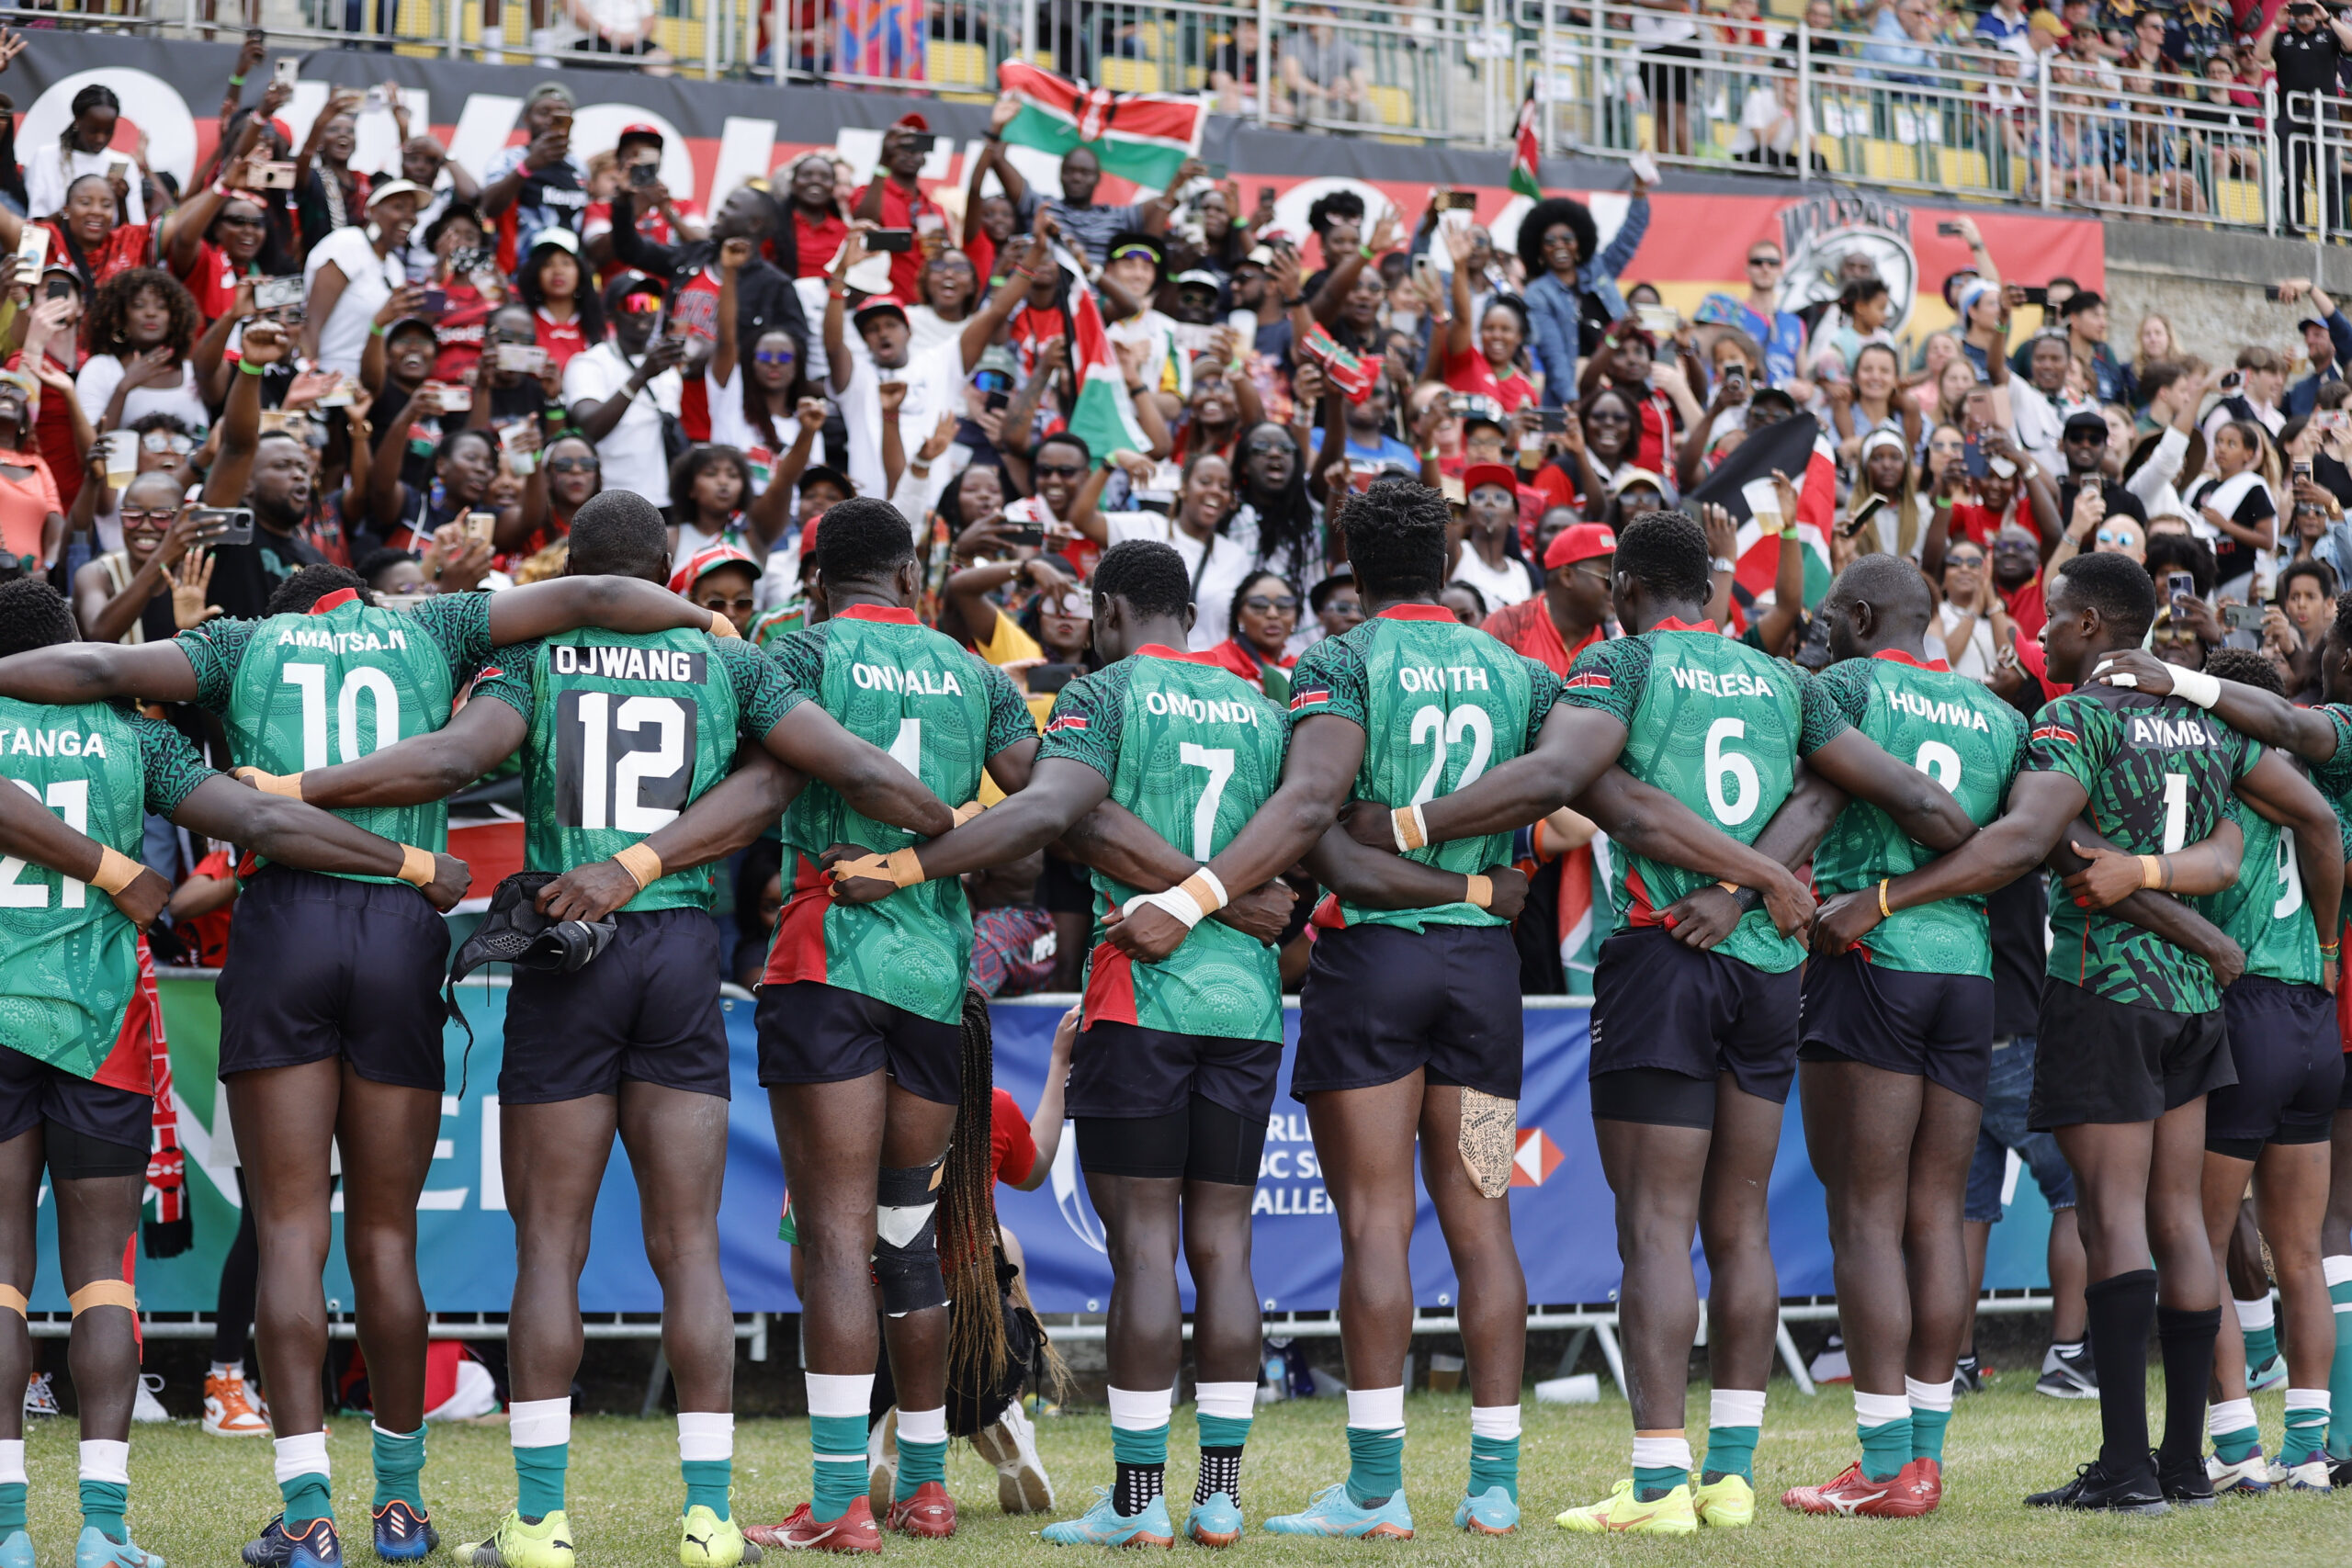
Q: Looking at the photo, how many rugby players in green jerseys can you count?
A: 11